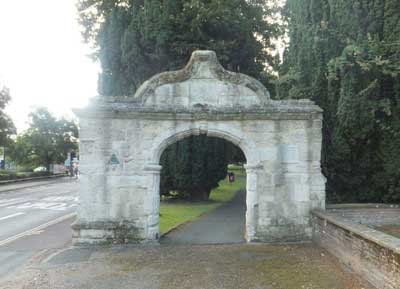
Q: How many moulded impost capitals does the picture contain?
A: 2